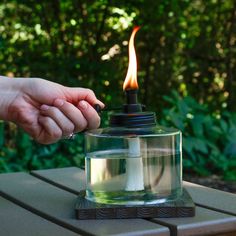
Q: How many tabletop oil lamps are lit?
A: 1